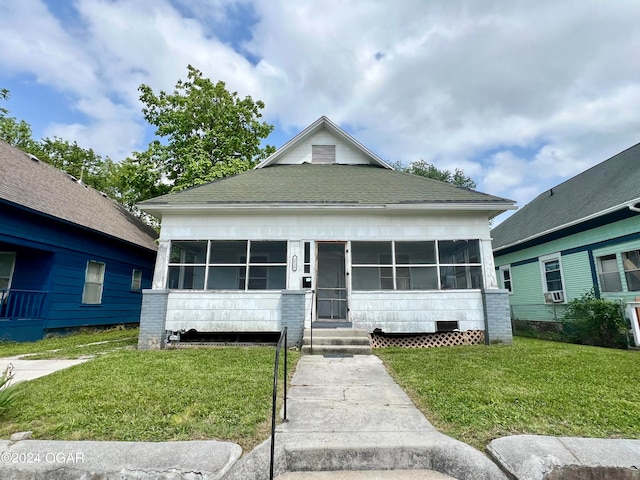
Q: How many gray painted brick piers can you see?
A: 3